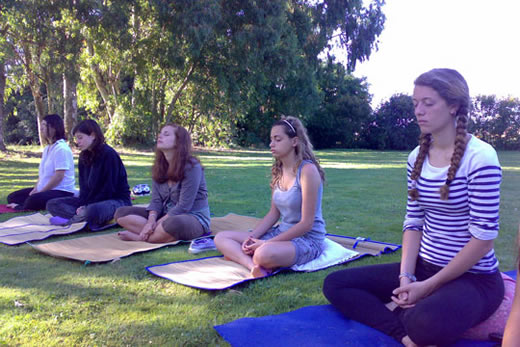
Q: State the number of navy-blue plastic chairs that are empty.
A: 0